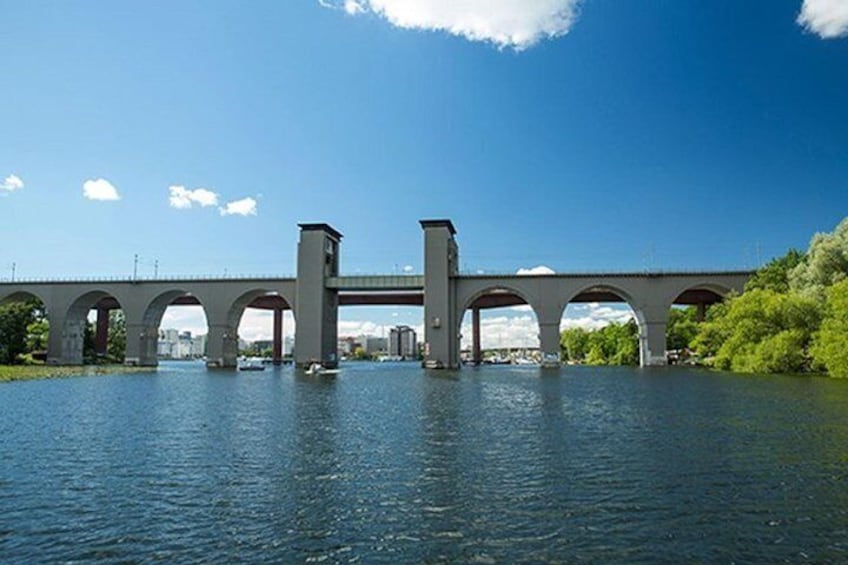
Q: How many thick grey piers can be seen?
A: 7